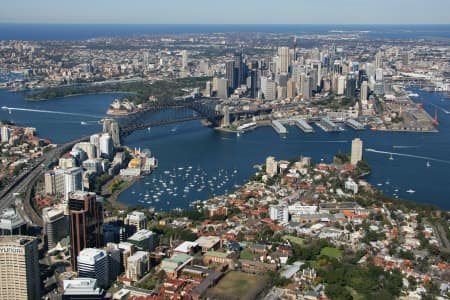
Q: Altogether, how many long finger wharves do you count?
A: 4